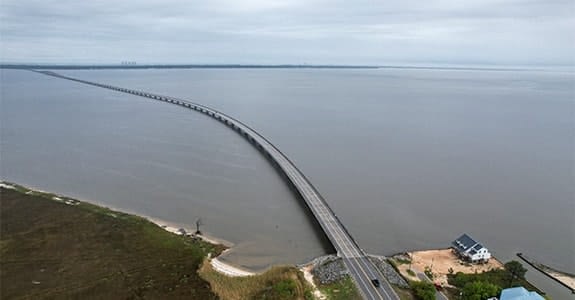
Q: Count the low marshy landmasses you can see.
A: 1